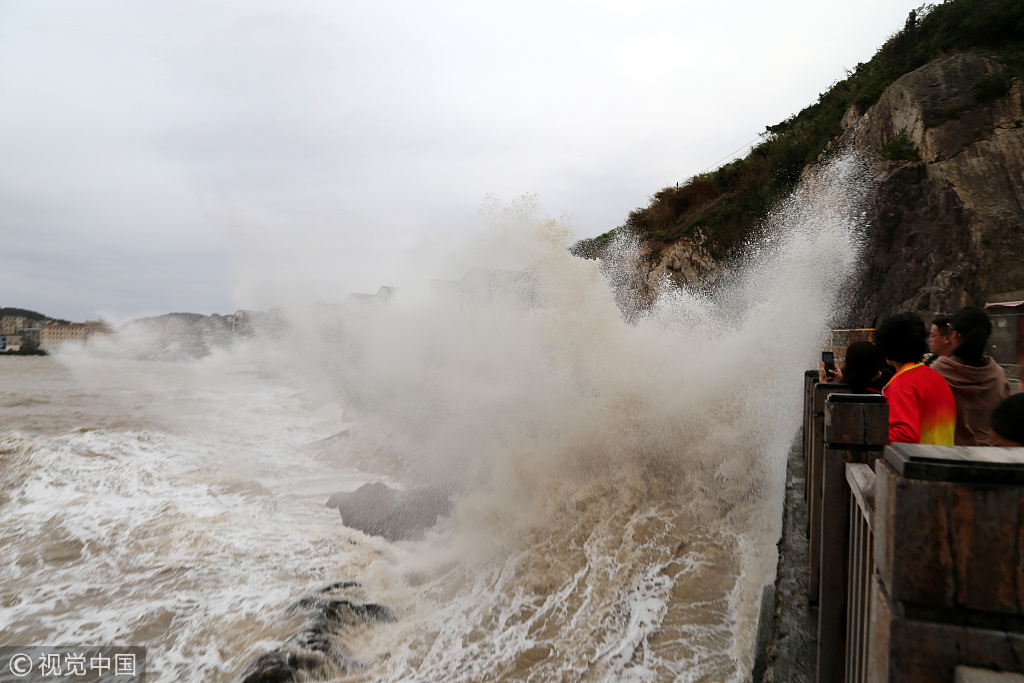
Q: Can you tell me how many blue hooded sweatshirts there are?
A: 0